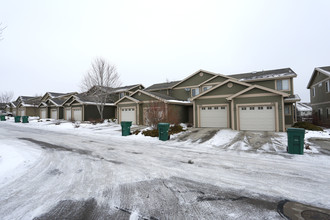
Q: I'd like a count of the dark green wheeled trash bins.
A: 6